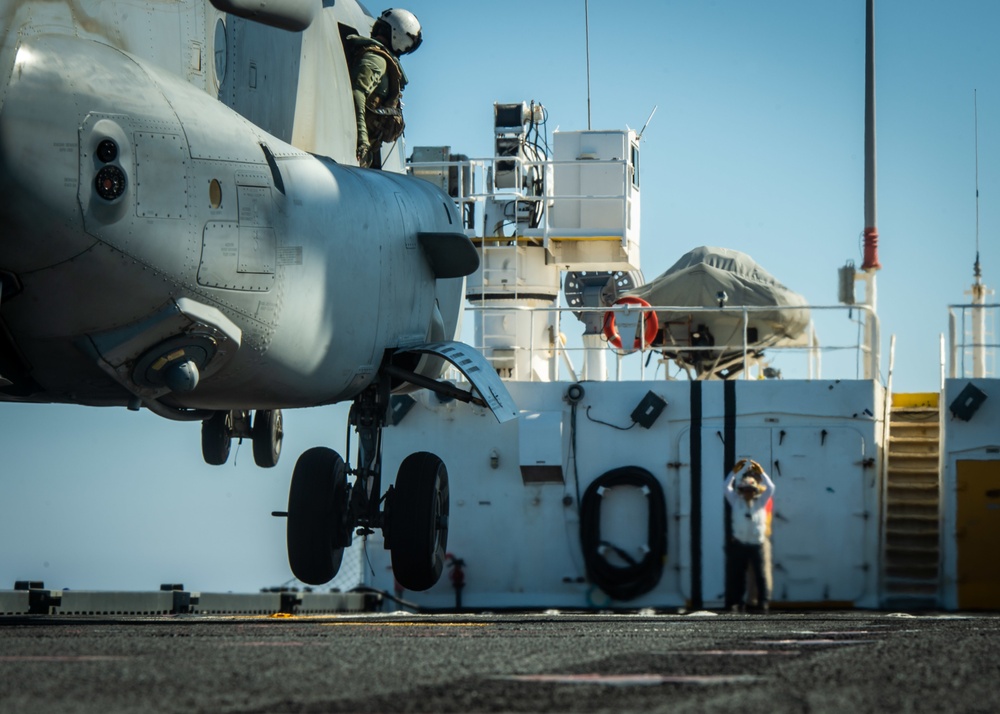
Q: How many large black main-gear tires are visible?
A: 2